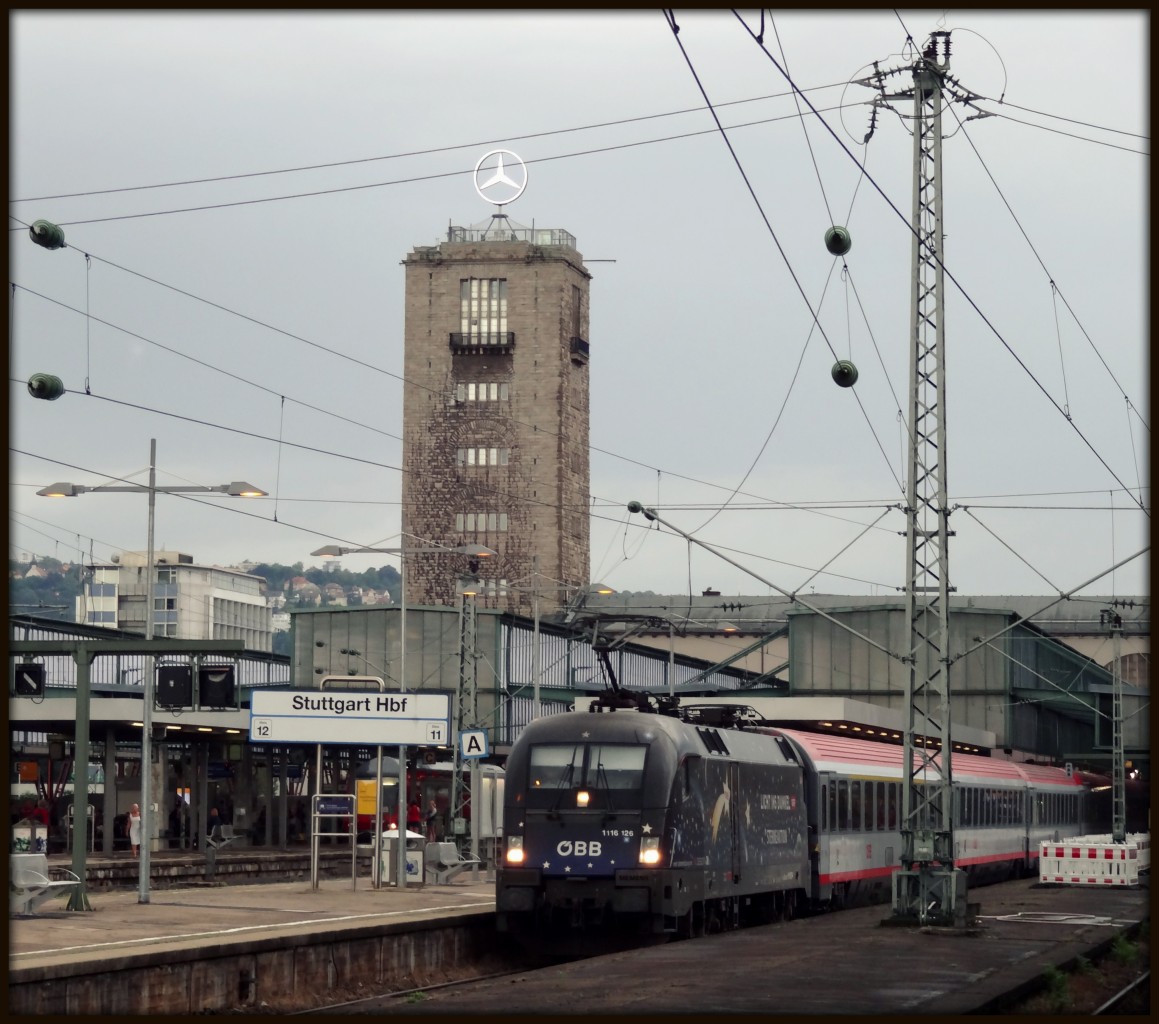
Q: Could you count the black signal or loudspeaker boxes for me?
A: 3